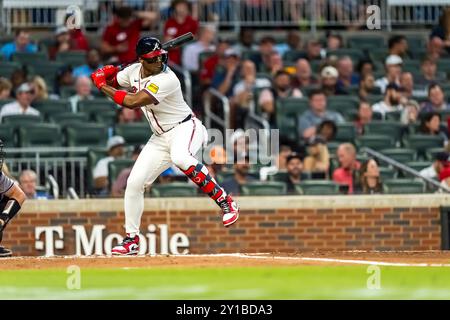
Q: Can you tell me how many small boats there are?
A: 0